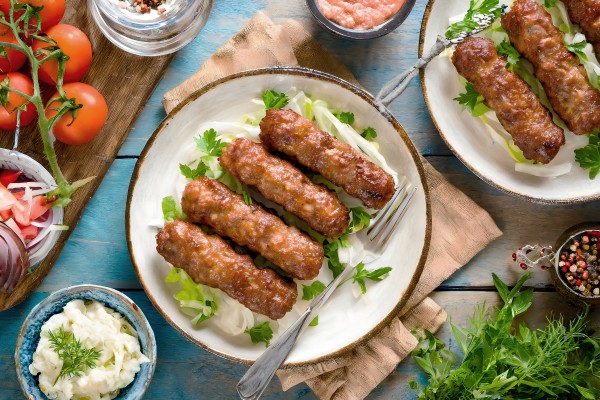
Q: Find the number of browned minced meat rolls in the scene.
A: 7